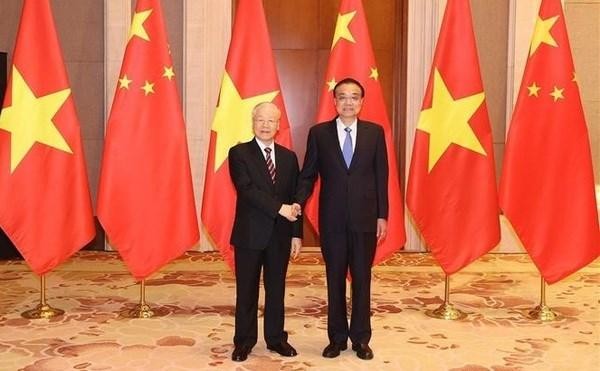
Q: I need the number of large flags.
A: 6